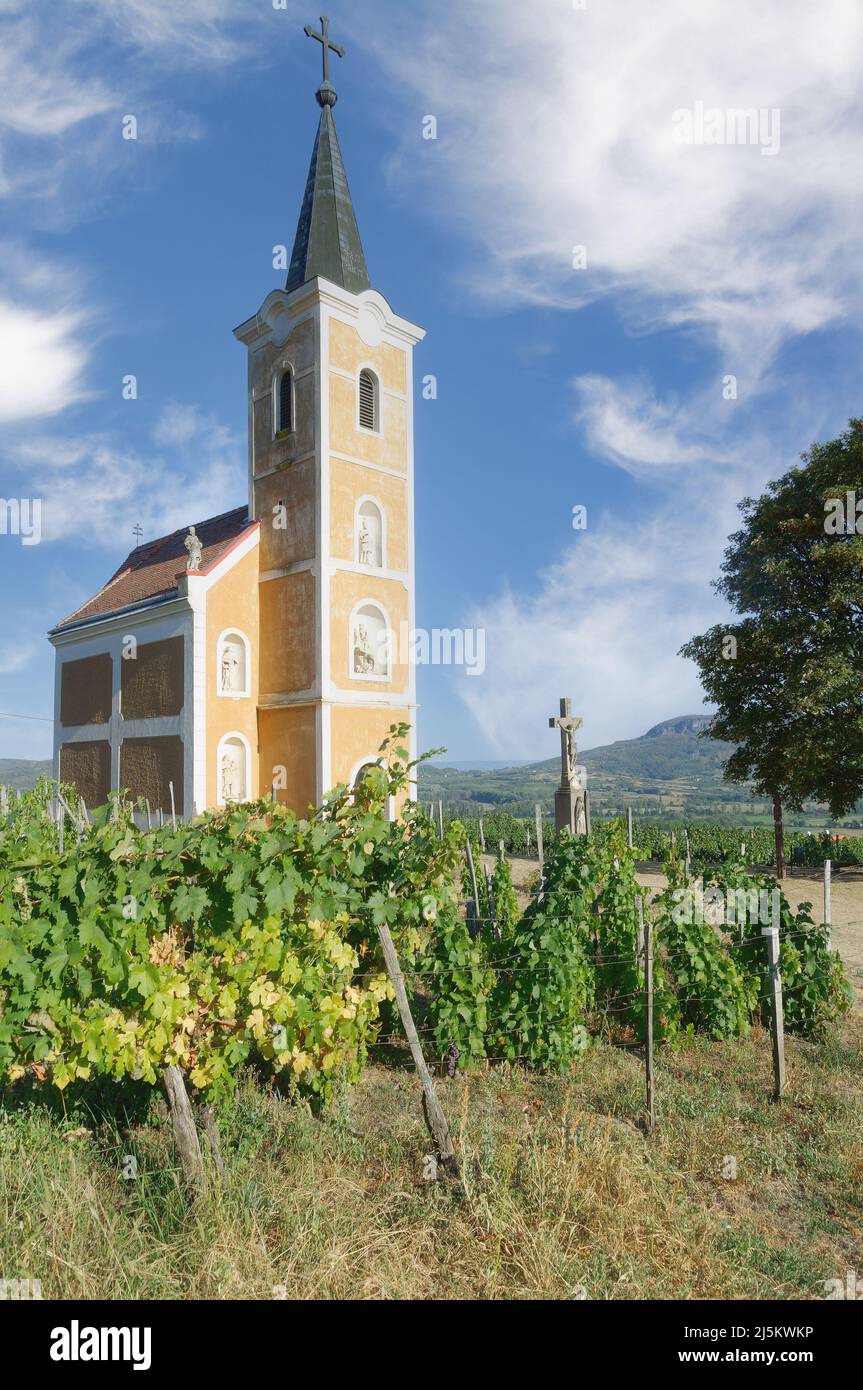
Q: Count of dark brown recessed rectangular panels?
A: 4